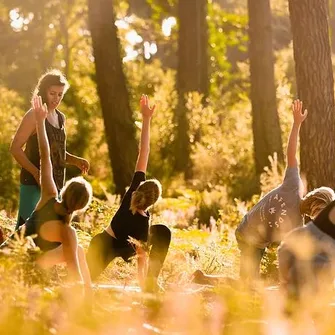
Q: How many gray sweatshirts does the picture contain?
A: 1